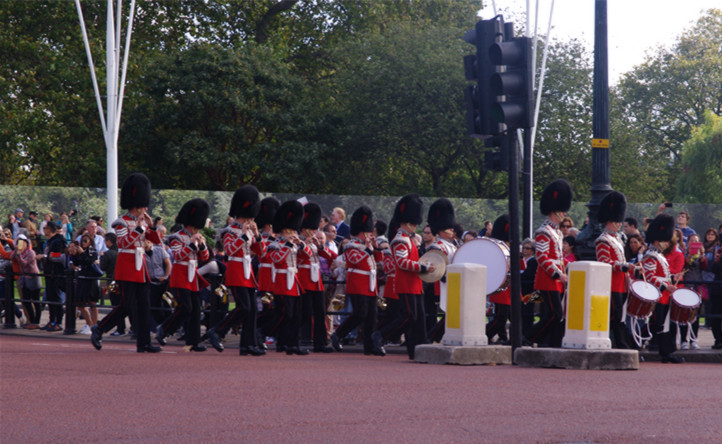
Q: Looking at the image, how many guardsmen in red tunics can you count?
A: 14